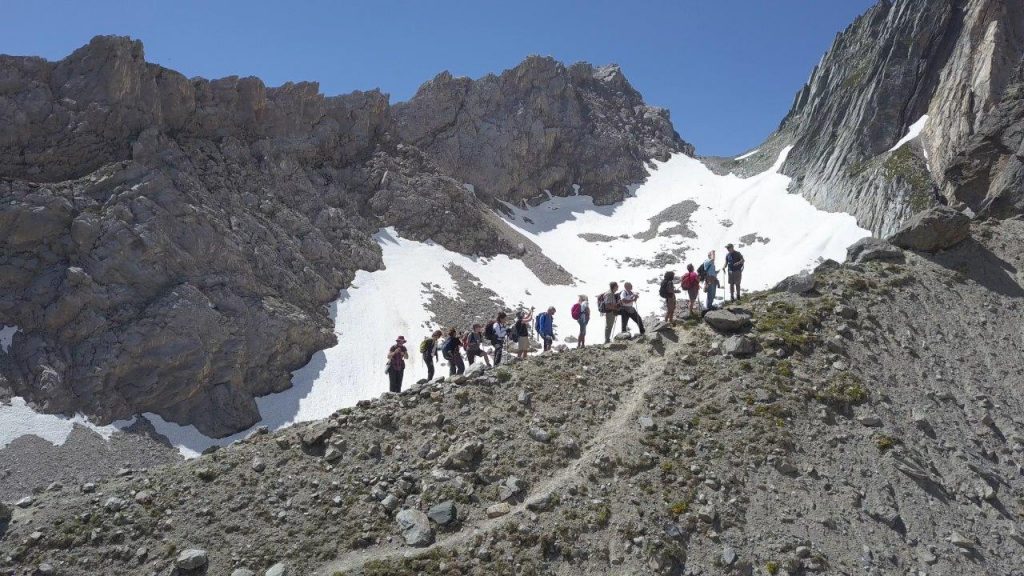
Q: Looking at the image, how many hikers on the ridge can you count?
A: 14